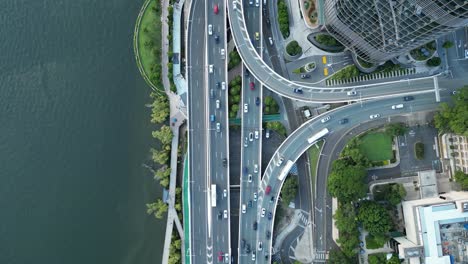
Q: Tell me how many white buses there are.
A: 3